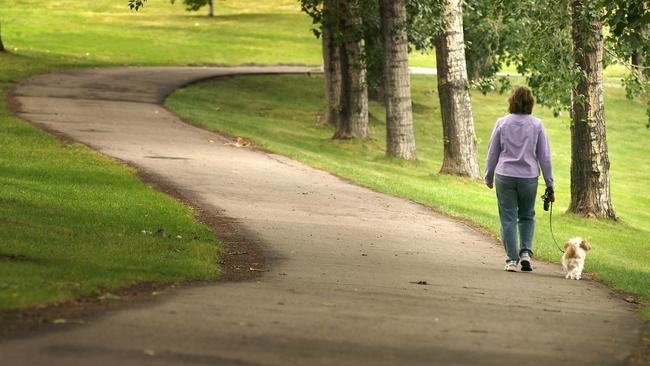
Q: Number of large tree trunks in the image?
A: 5